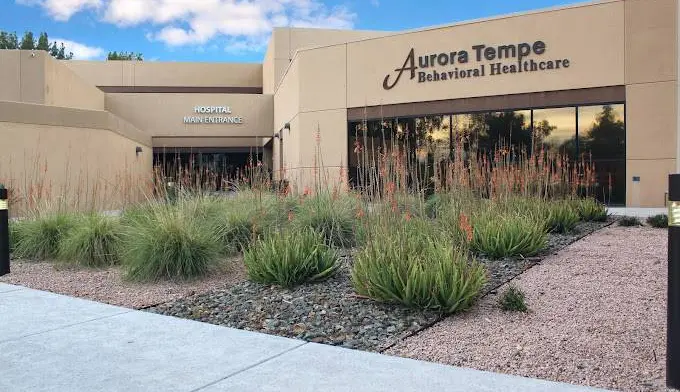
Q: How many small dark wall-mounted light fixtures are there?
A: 3